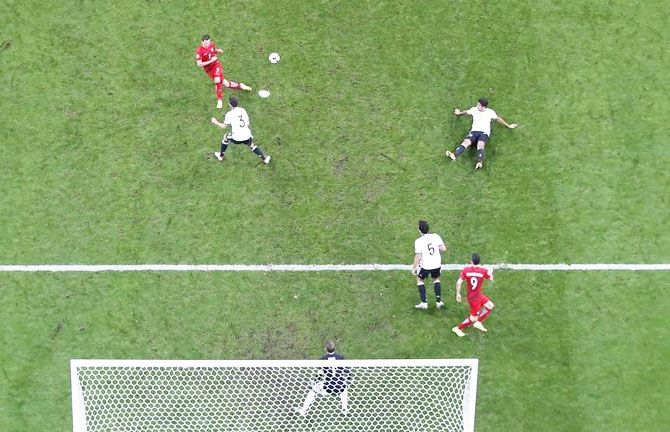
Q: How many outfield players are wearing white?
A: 3